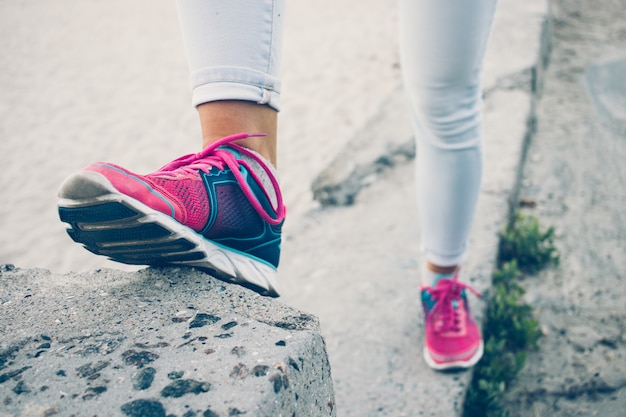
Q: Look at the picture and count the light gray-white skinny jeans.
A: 1